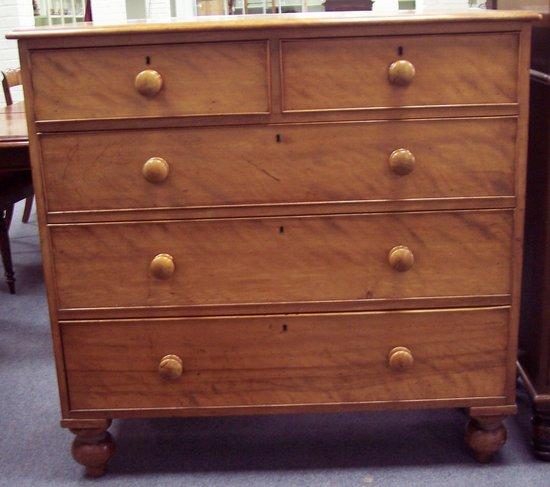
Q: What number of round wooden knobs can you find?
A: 8